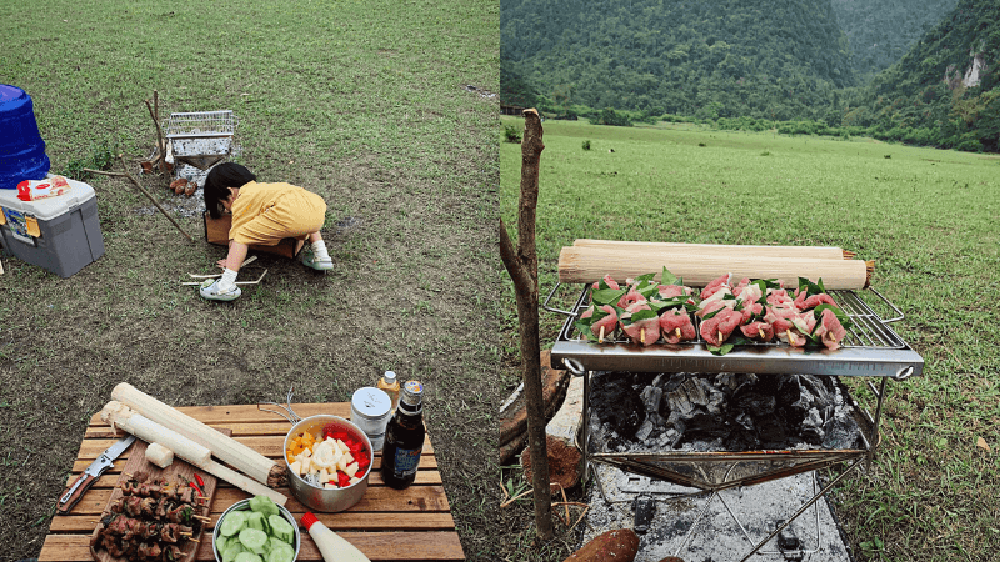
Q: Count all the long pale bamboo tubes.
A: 4